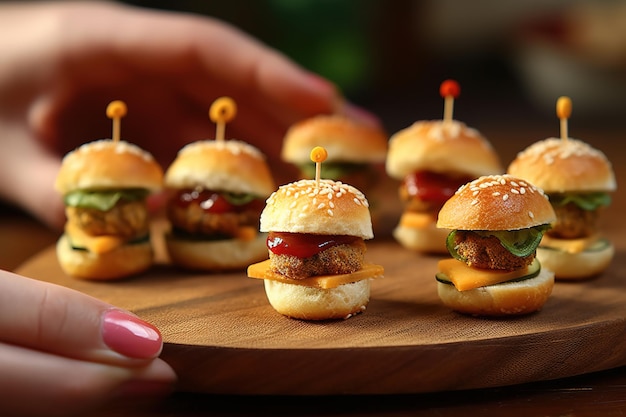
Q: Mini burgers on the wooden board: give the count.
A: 7